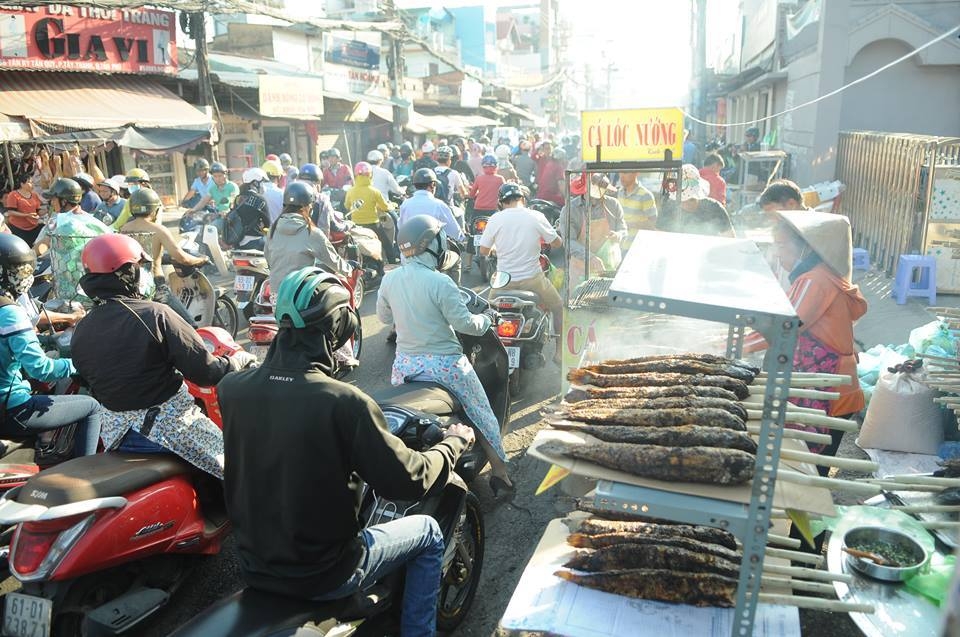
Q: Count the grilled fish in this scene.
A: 13